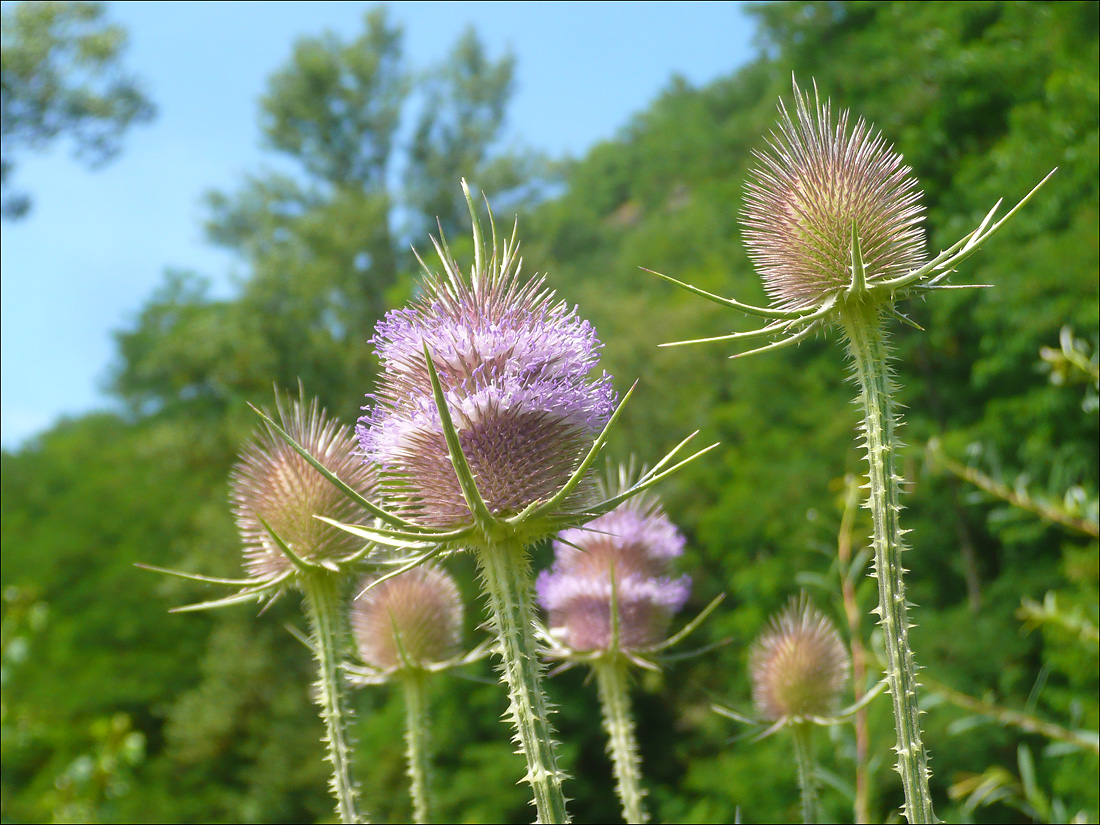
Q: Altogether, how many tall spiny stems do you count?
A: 6